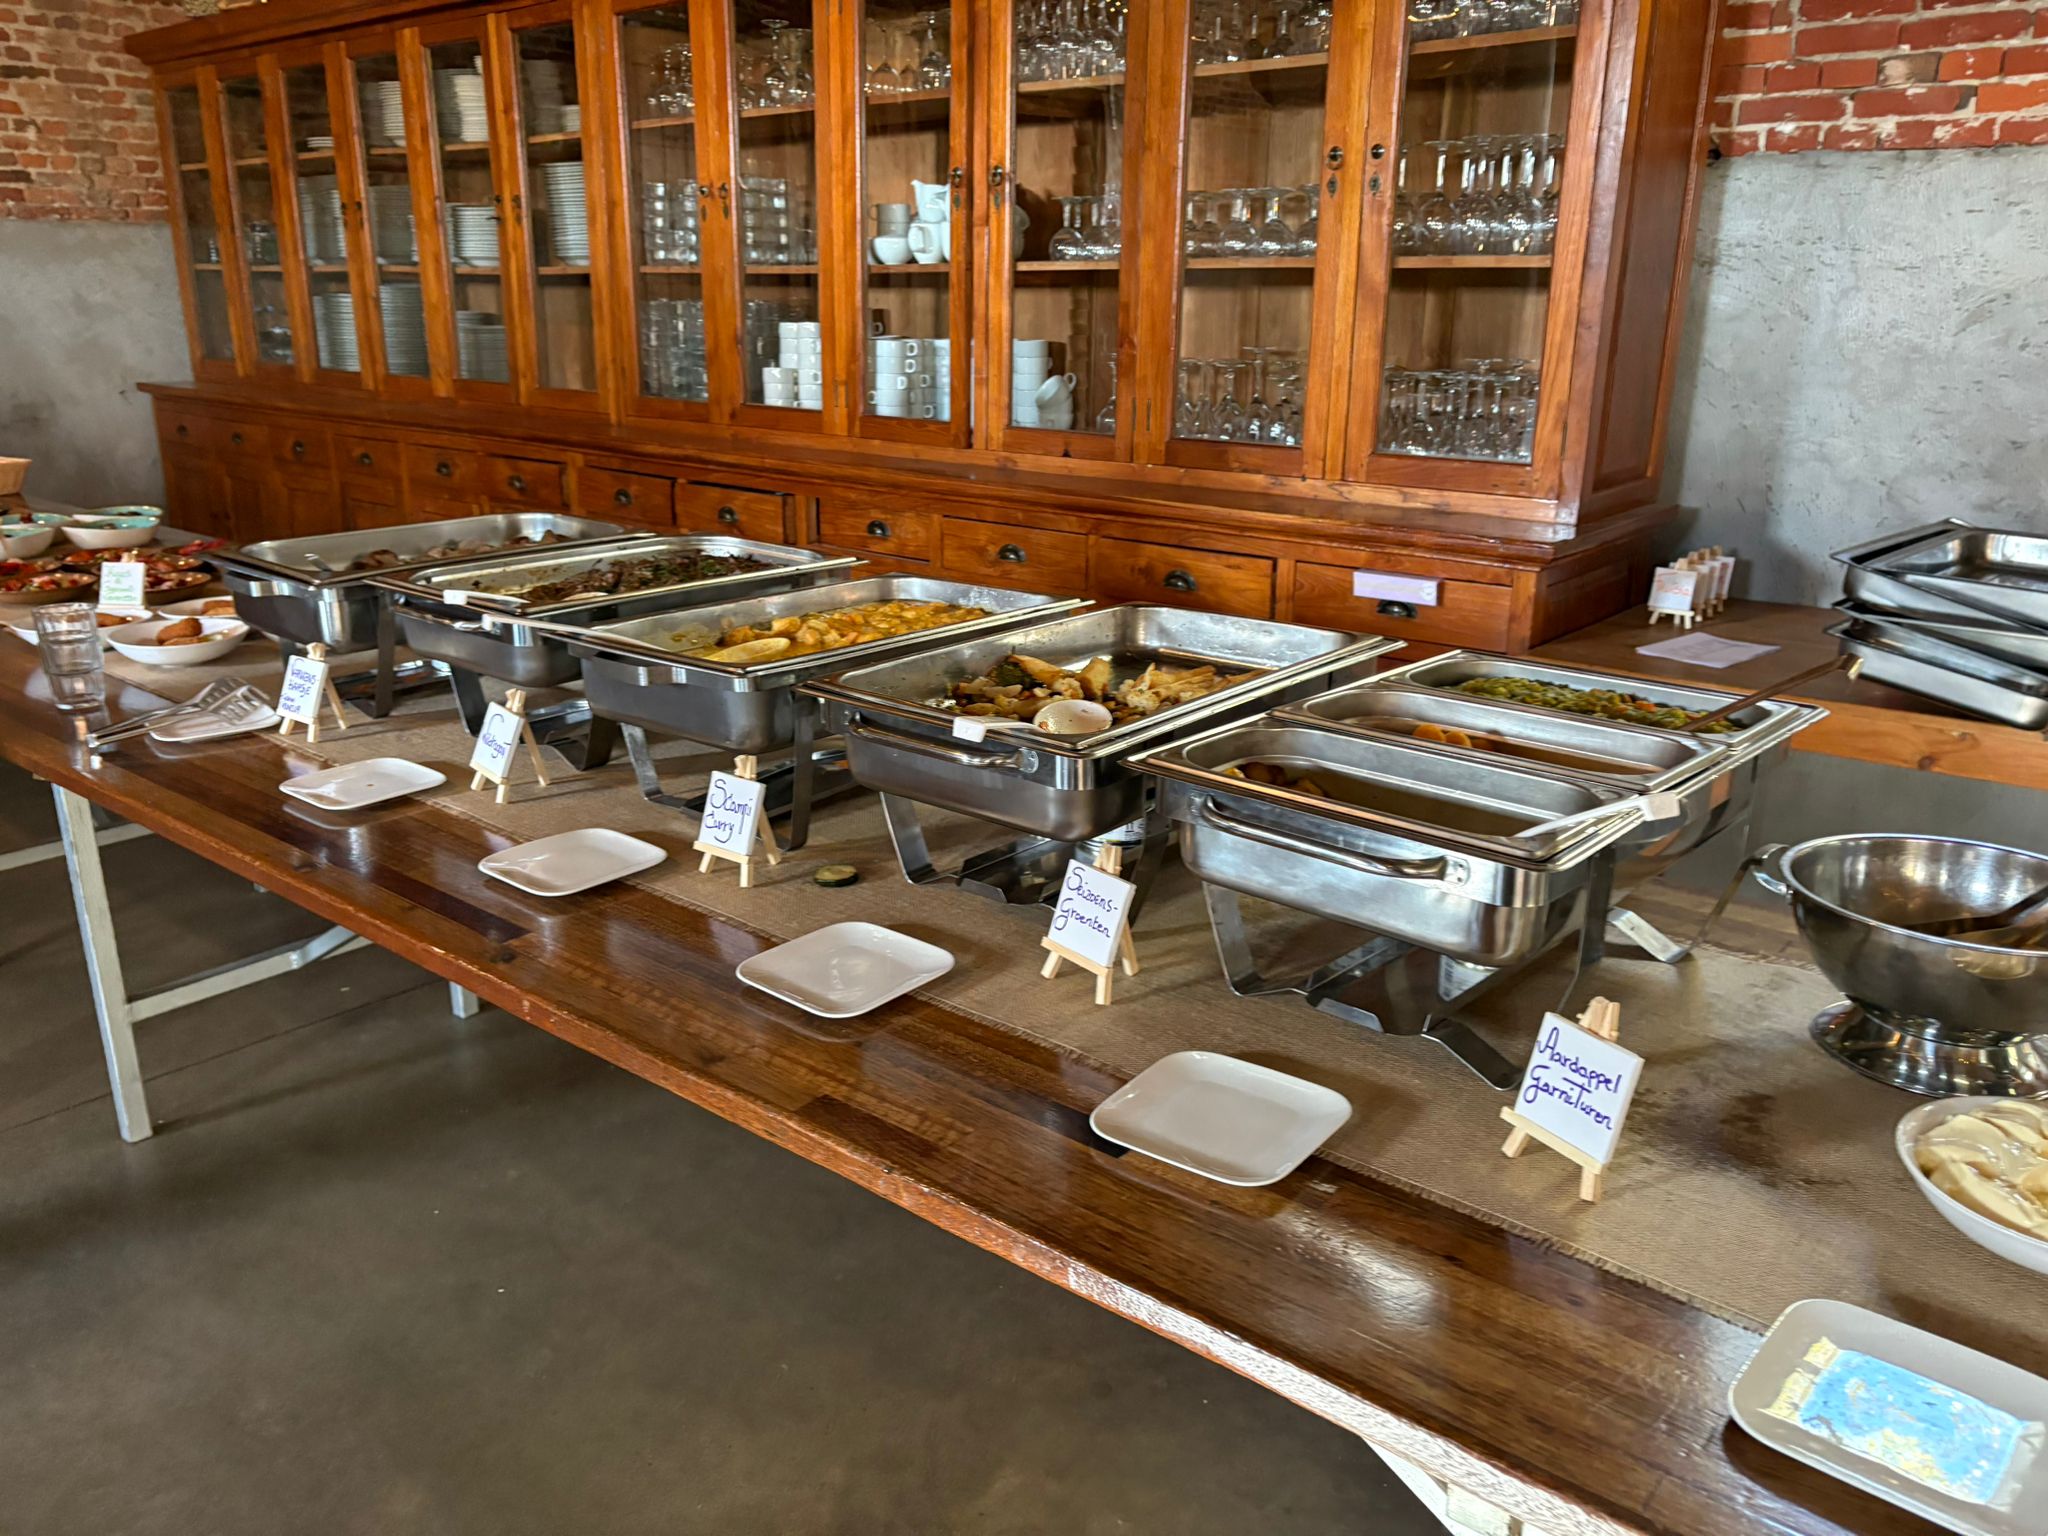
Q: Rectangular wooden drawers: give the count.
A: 12